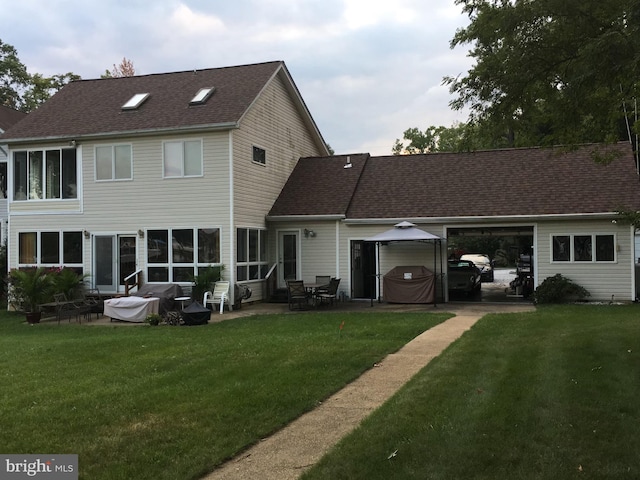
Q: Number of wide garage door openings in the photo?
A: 1